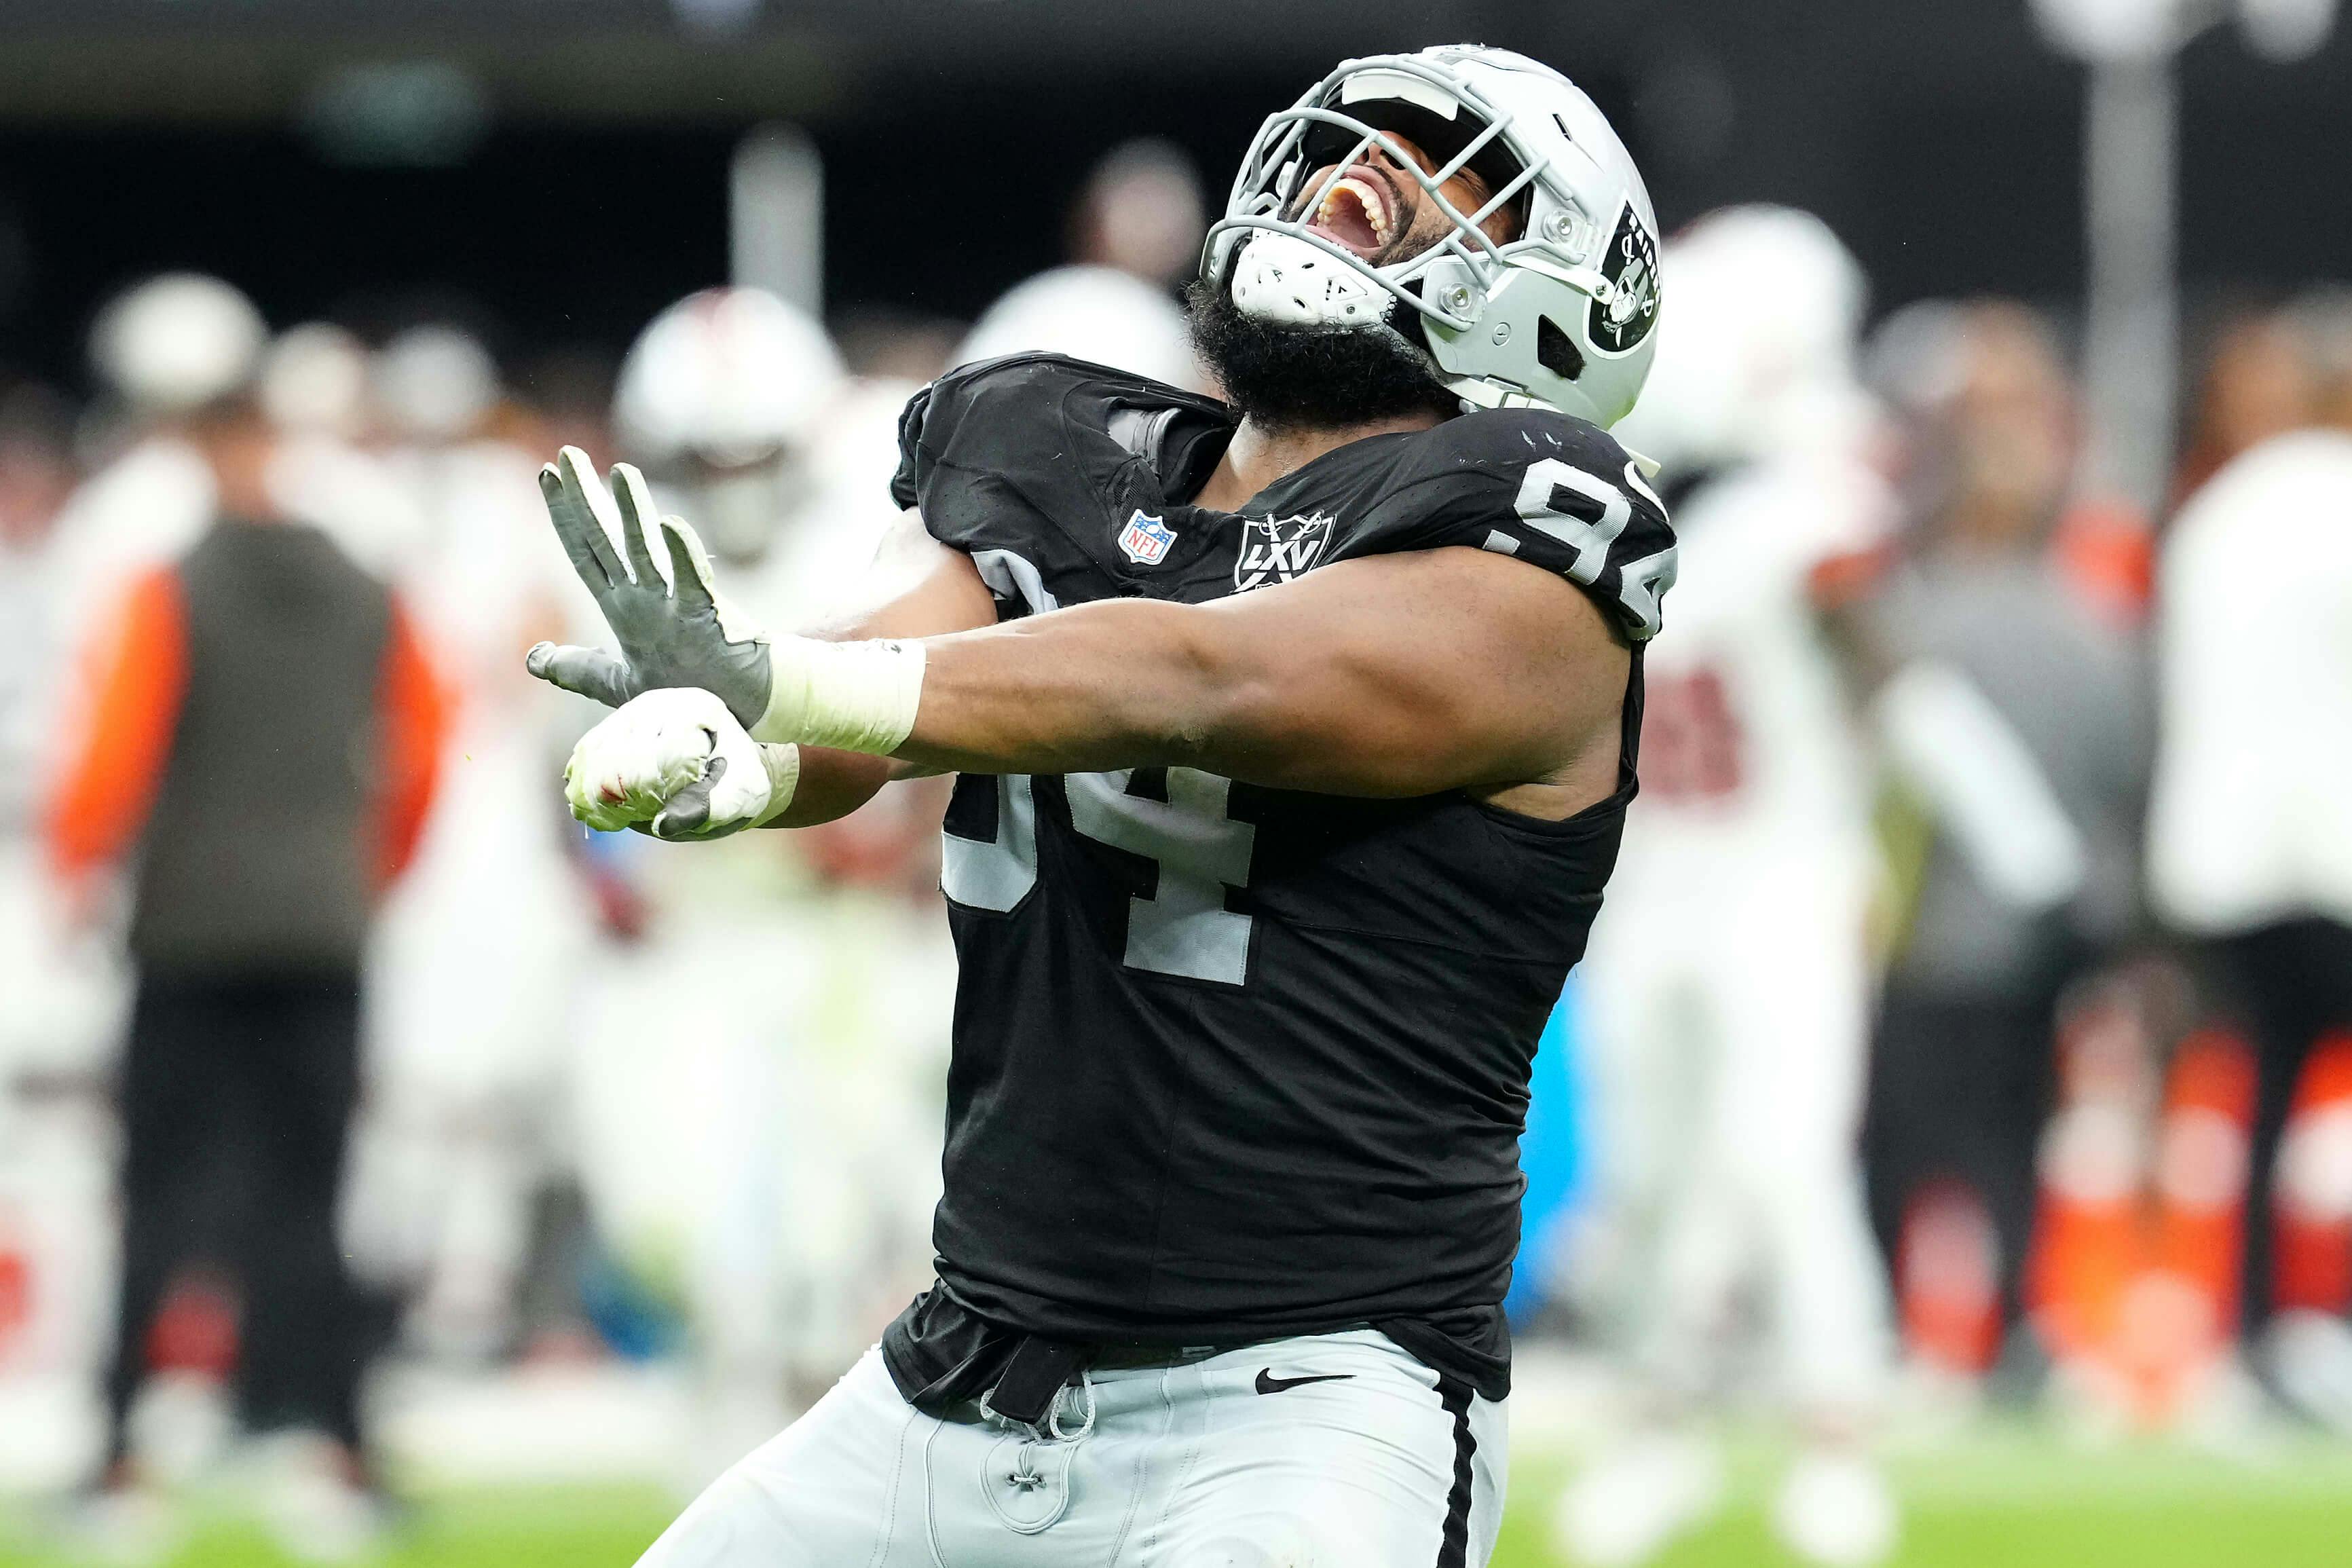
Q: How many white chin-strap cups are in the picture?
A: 1